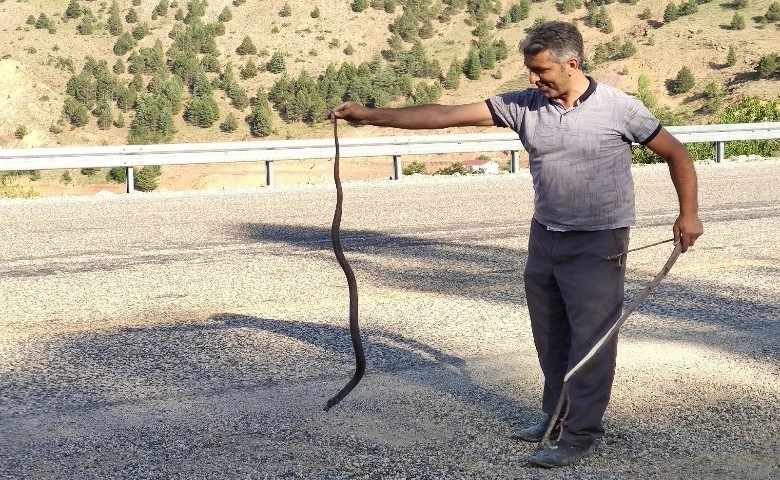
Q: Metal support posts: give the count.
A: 5